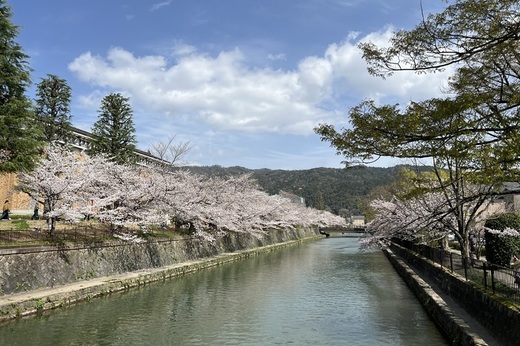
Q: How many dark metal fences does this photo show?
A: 2